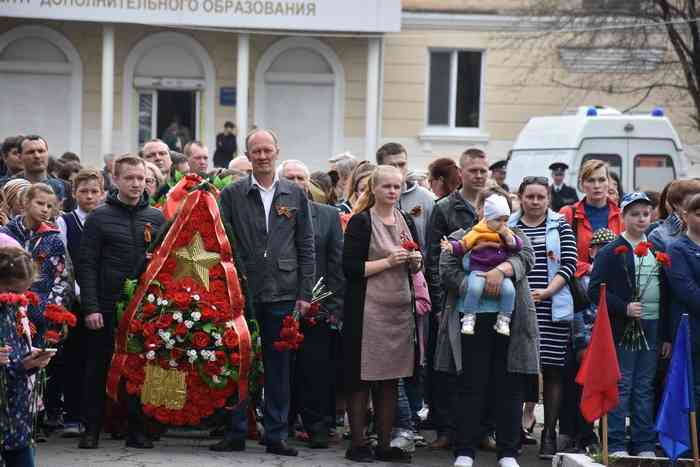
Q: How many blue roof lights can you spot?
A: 2